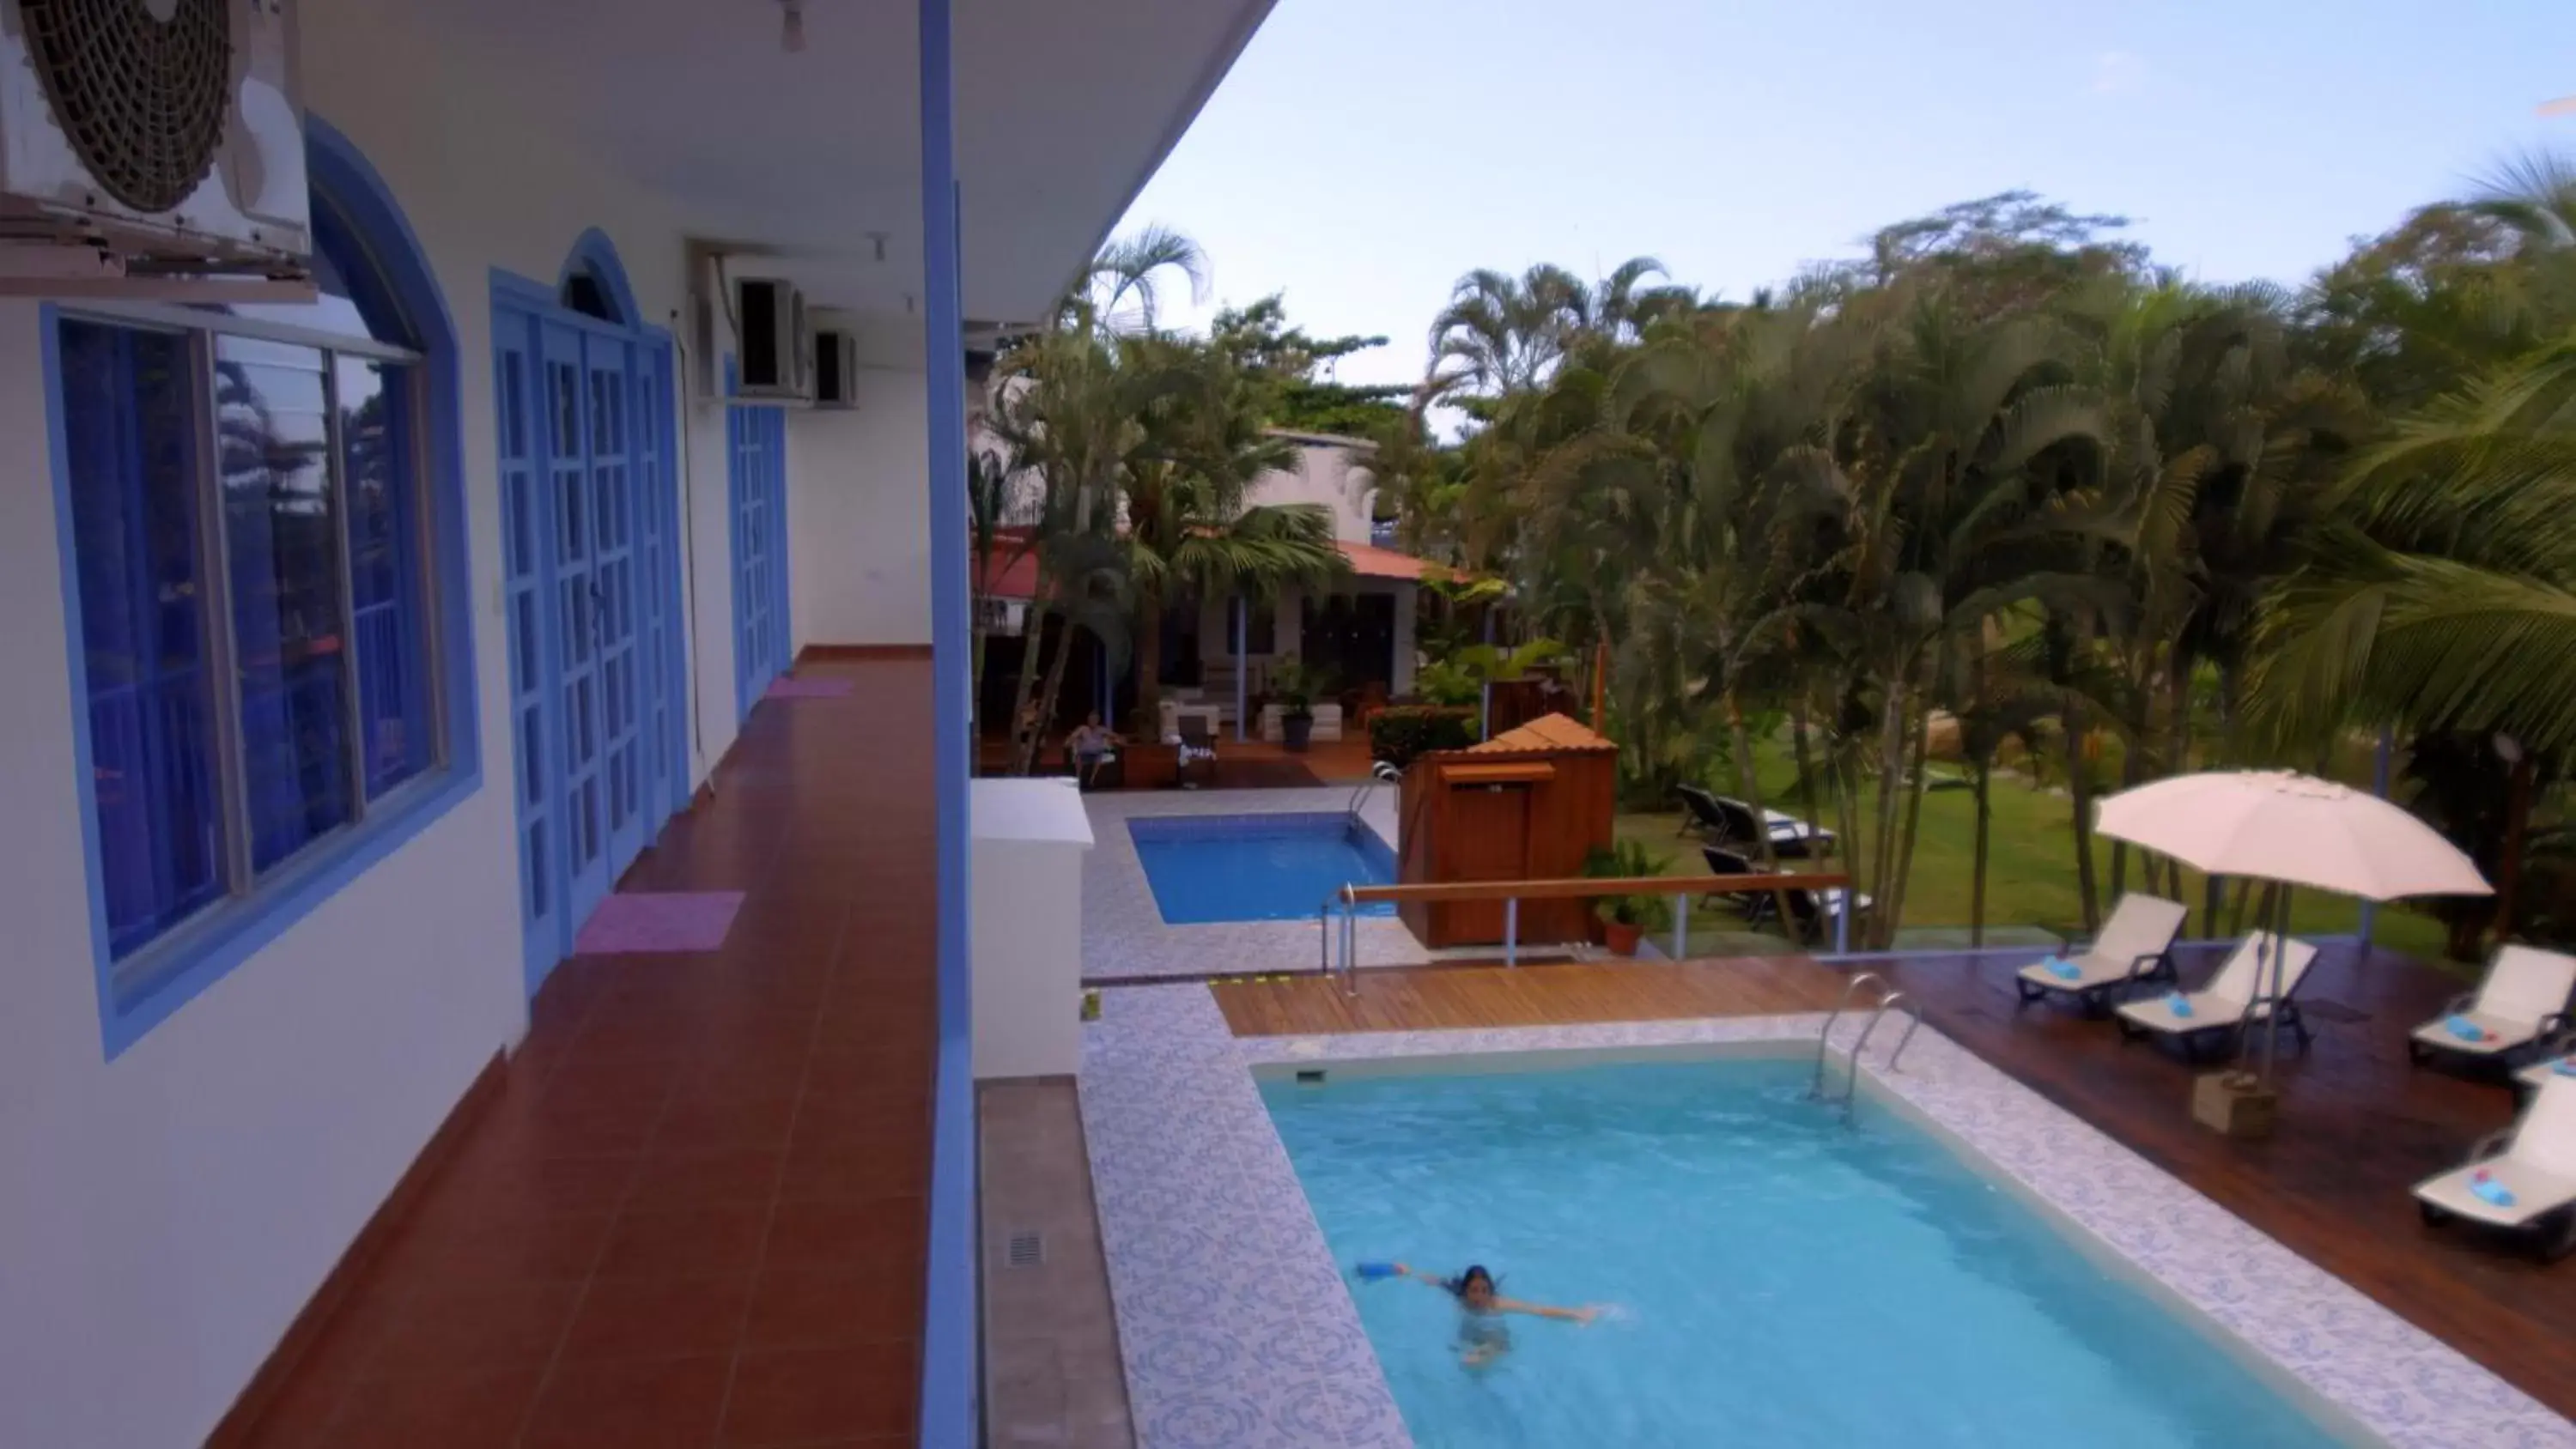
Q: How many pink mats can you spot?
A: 2